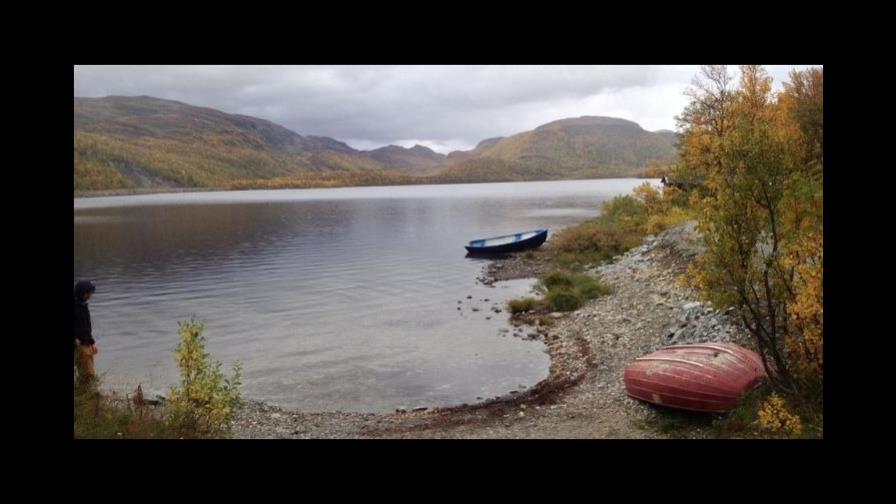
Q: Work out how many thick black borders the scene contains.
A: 4